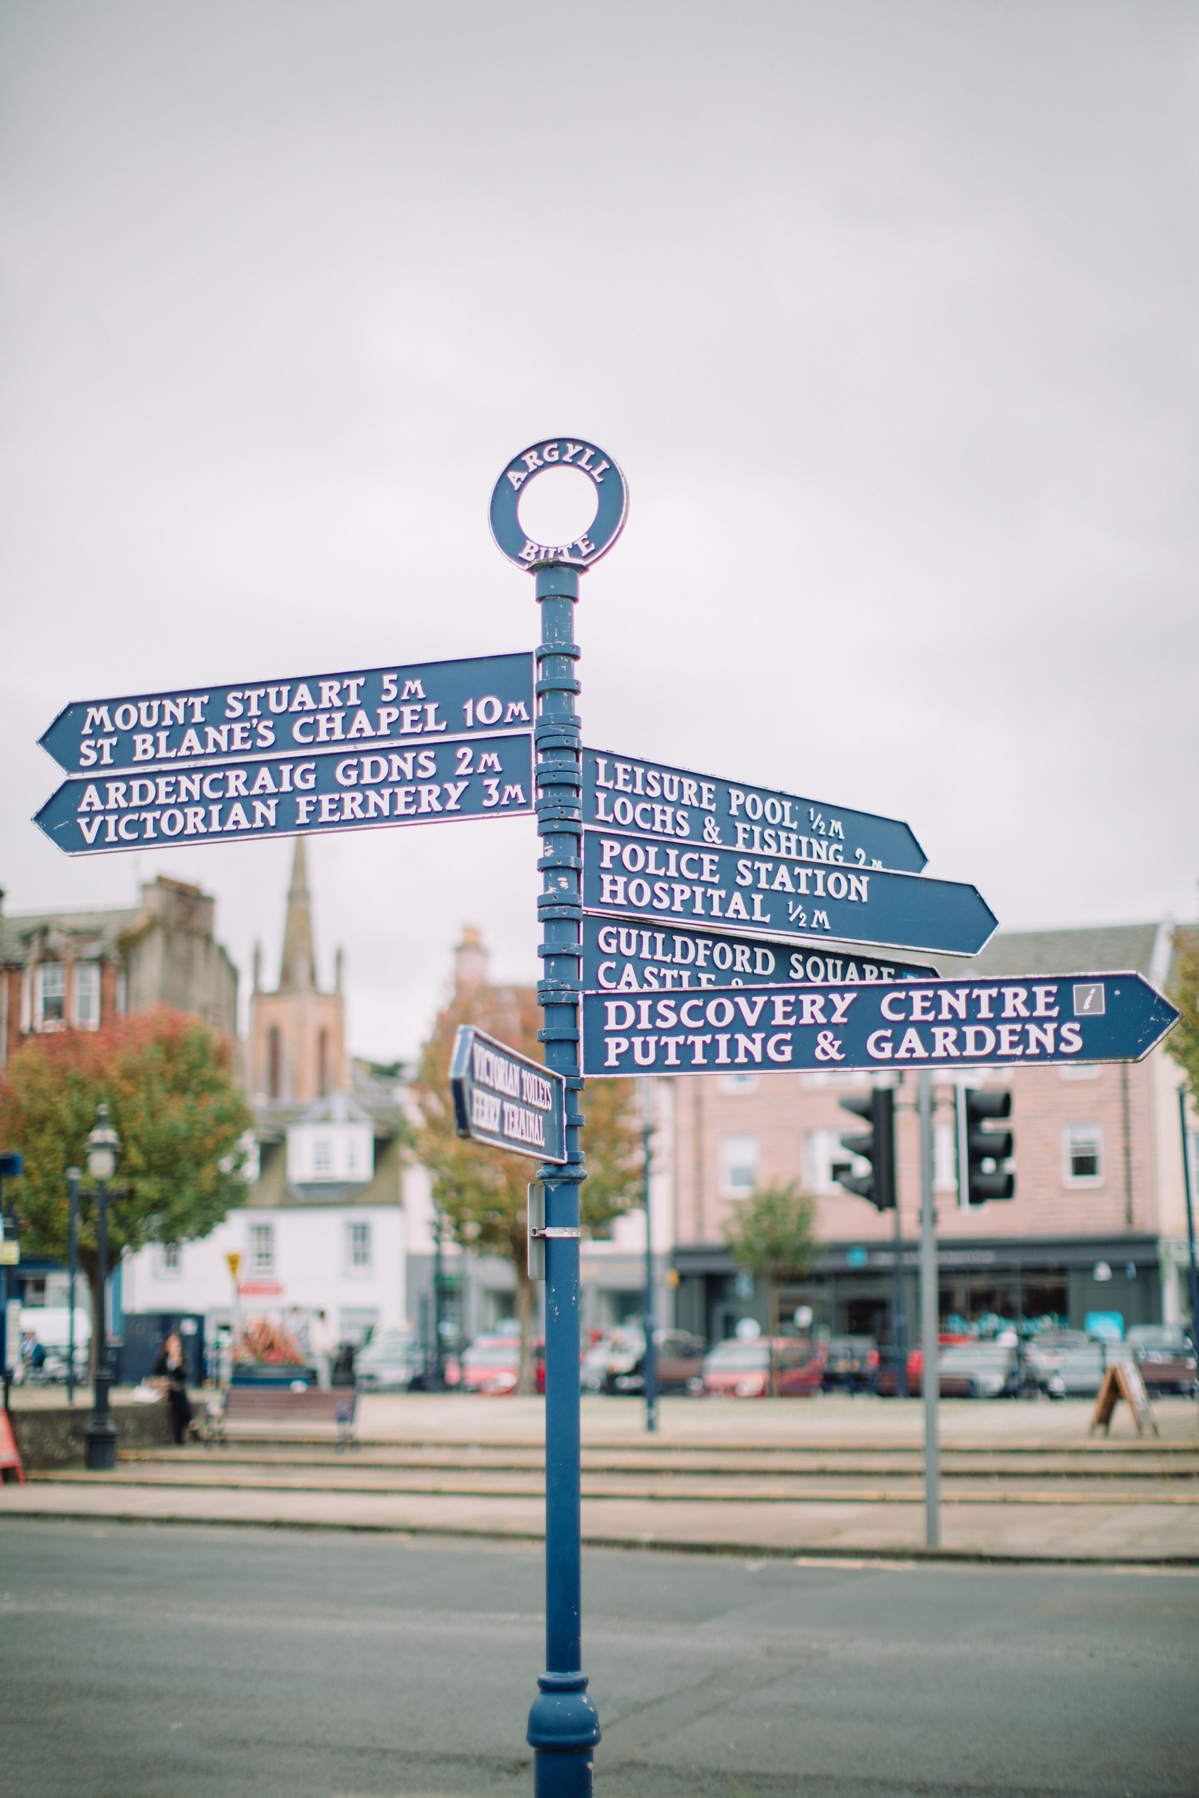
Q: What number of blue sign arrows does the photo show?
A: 7